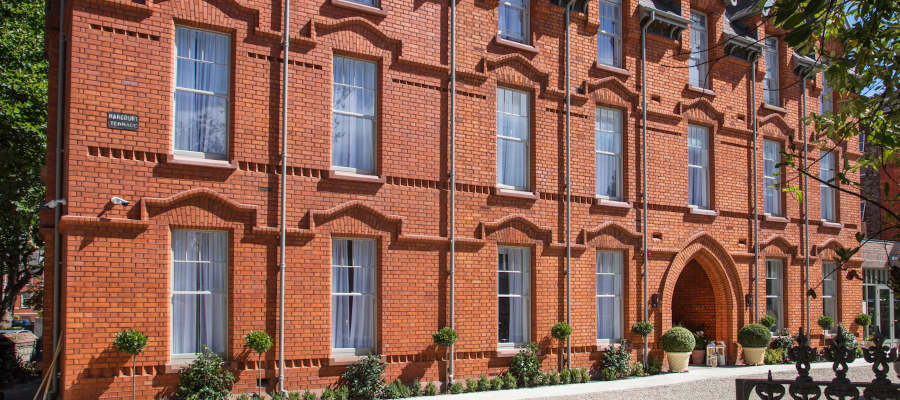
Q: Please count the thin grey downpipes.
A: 7